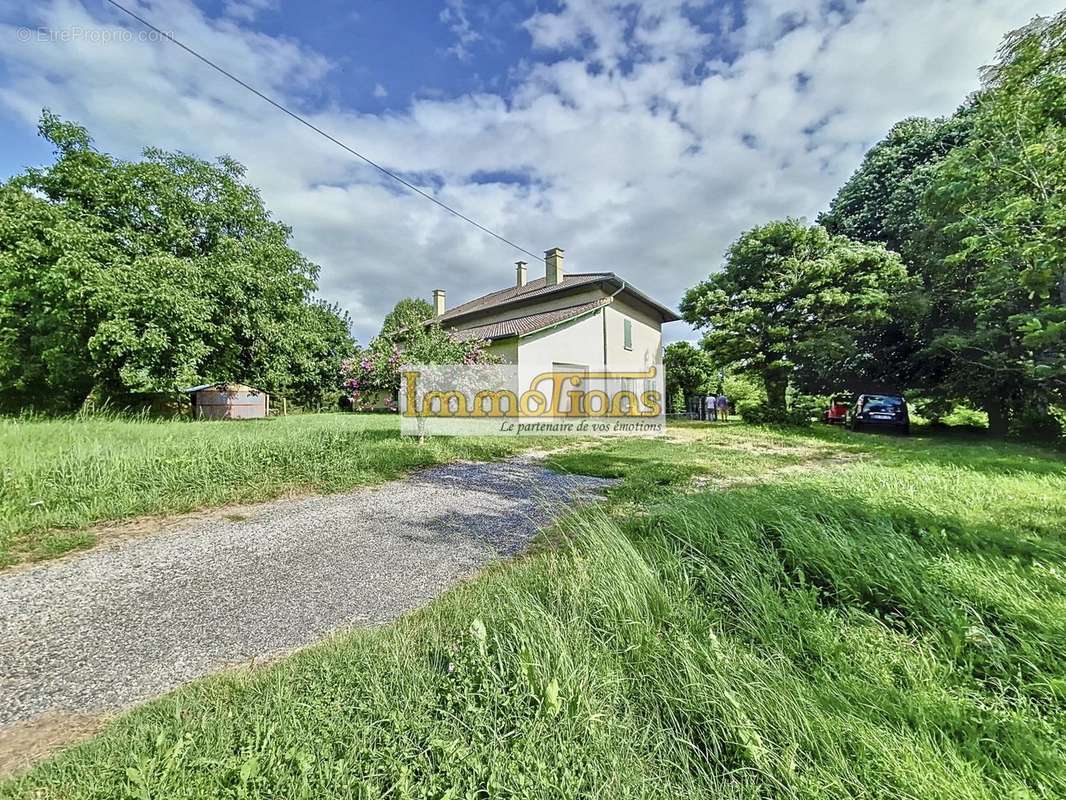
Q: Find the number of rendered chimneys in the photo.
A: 3